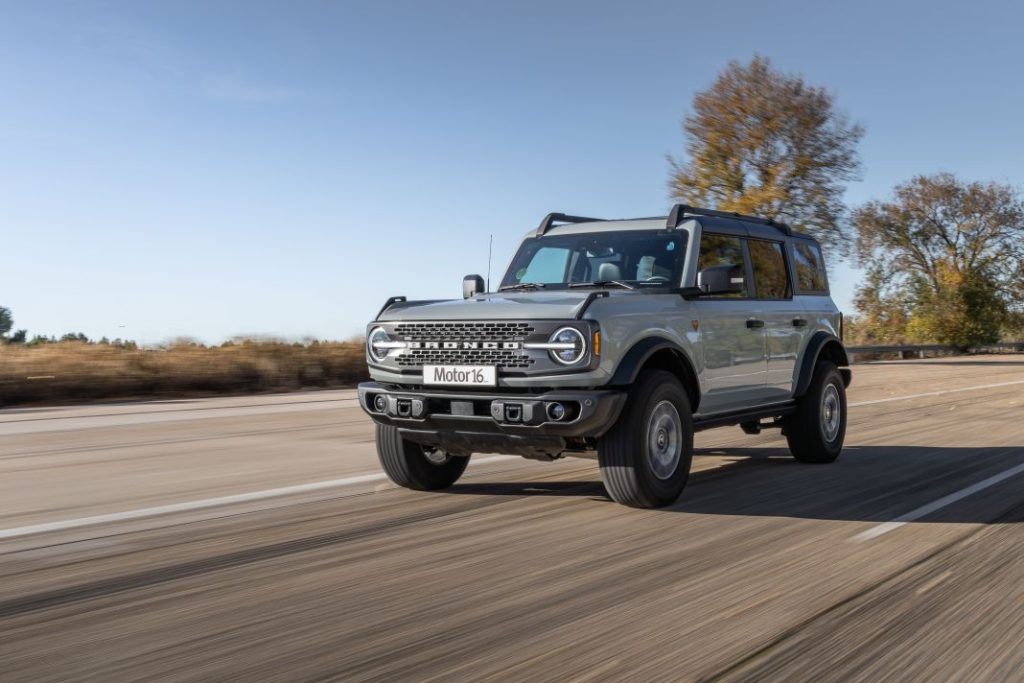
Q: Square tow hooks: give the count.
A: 2